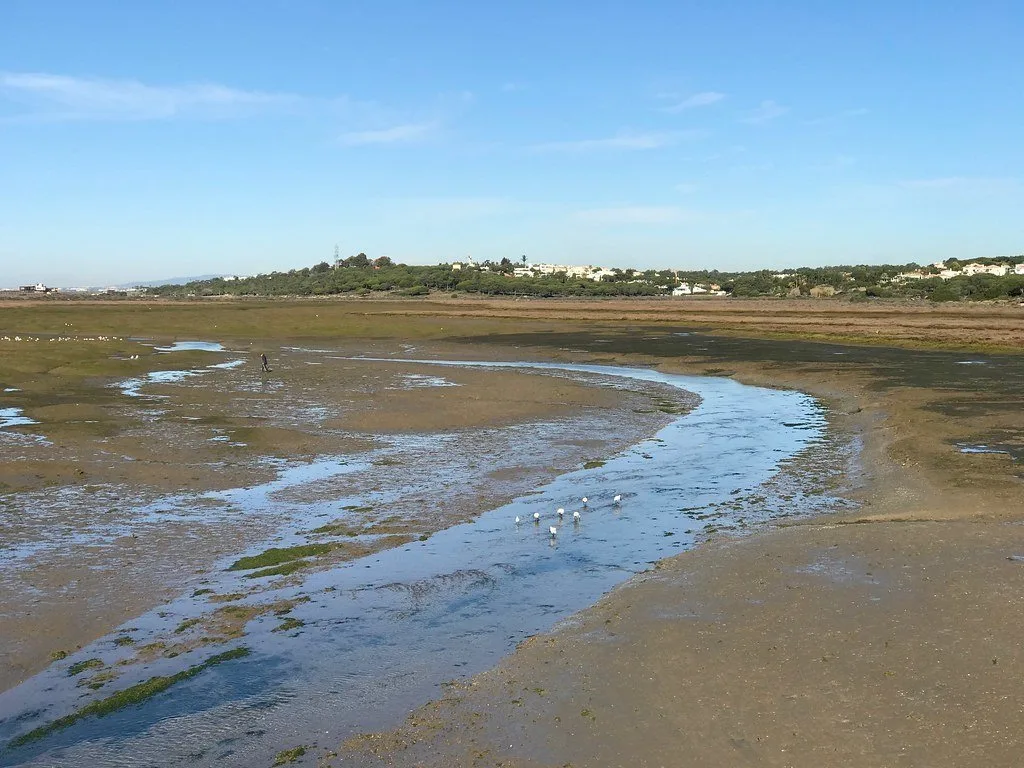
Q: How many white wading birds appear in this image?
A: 7